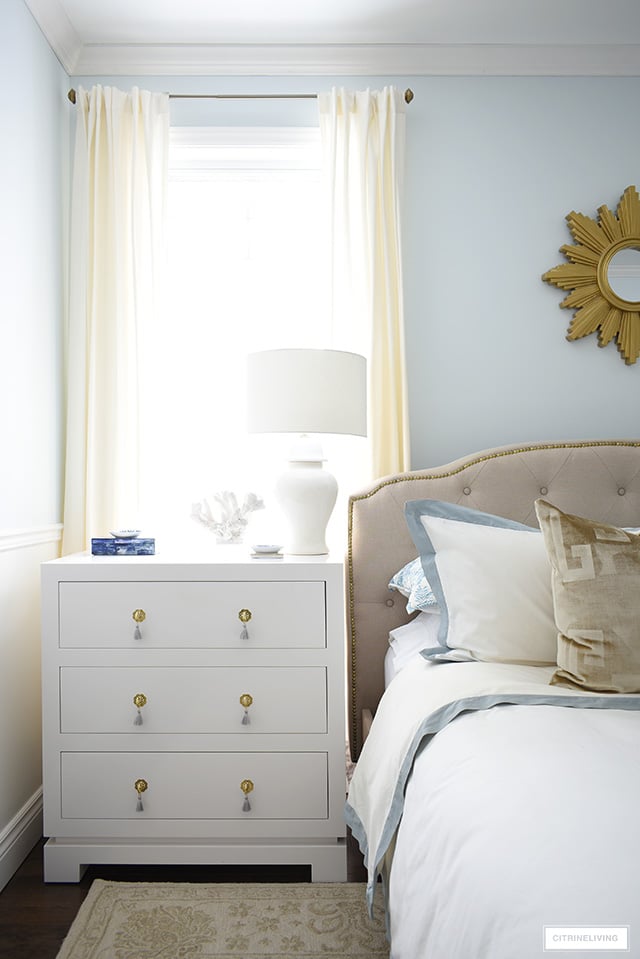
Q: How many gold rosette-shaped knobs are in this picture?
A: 6